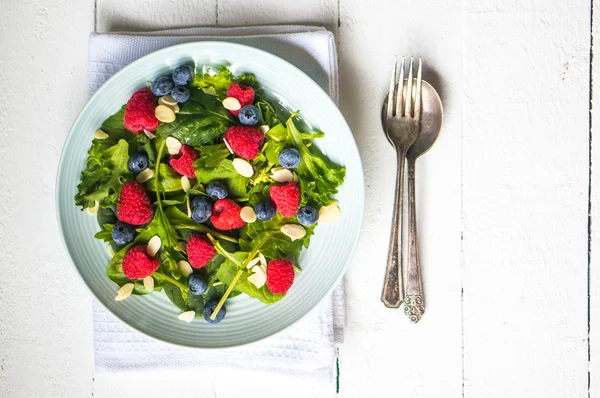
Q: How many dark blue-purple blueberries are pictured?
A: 13